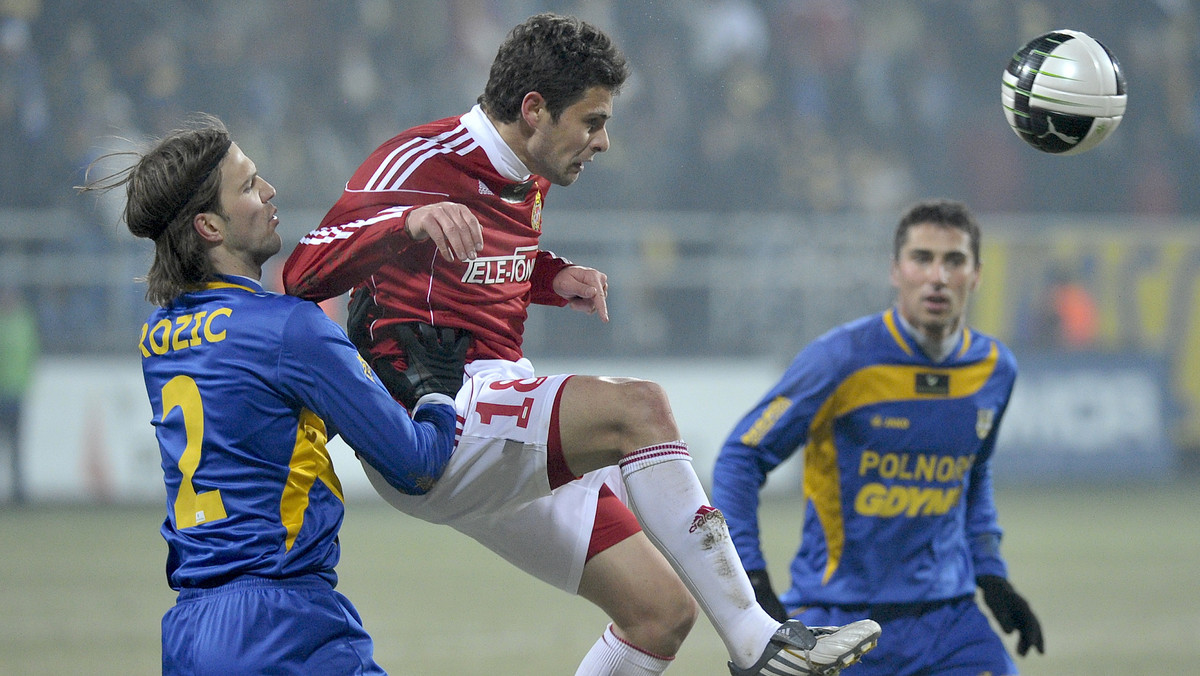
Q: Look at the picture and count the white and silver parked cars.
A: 0